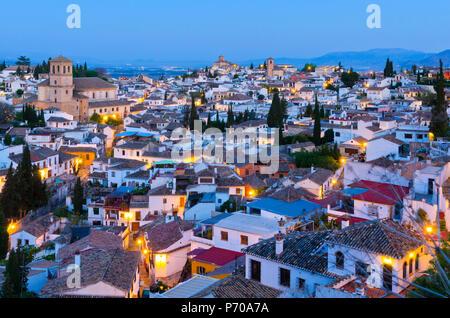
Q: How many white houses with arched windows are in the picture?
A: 1